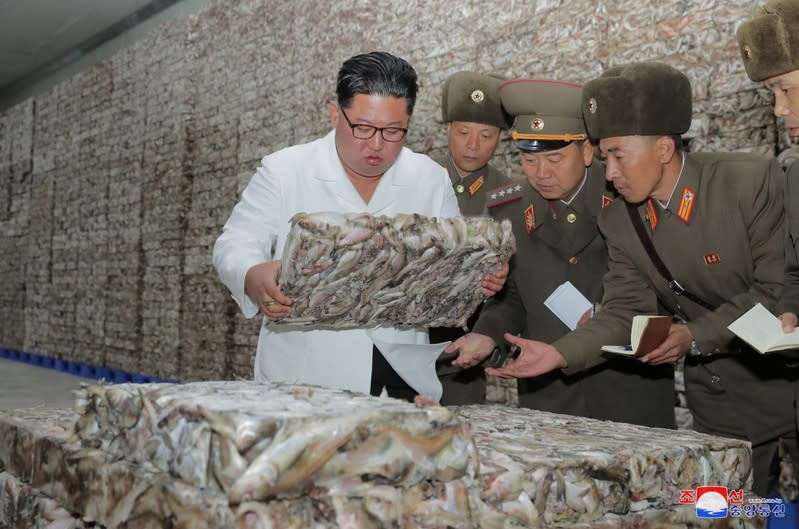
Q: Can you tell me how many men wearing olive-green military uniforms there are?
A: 4